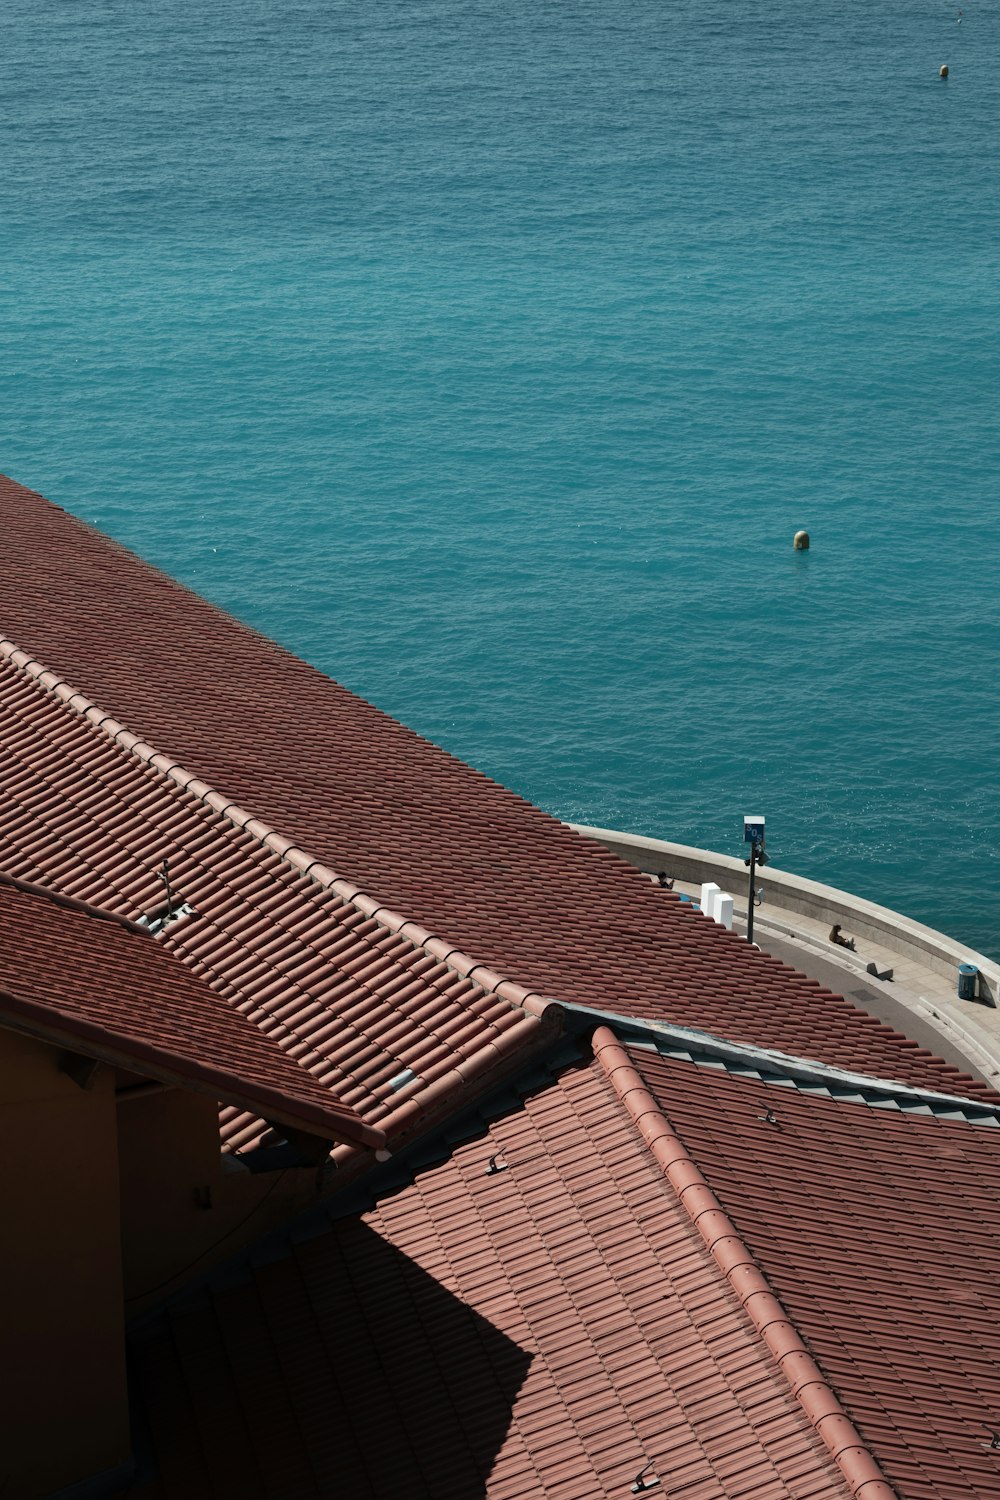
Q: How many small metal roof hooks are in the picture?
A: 4